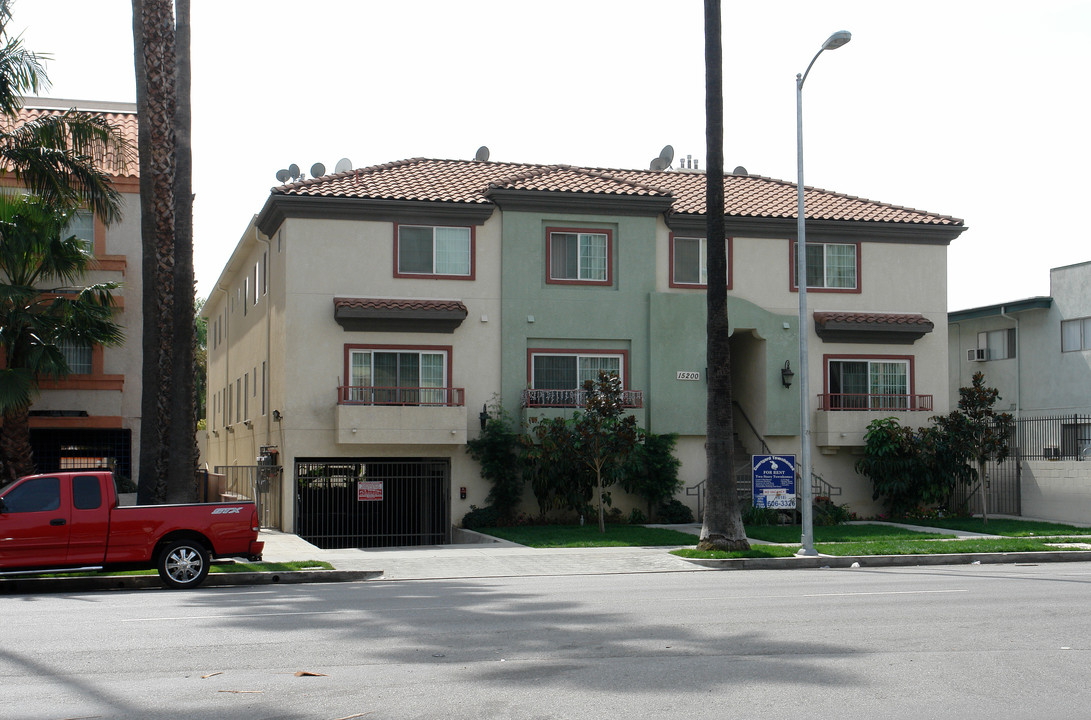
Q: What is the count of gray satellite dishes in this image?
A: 8